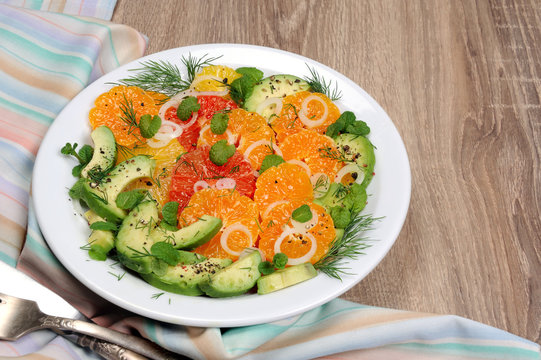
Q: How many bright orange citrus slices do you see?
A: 7